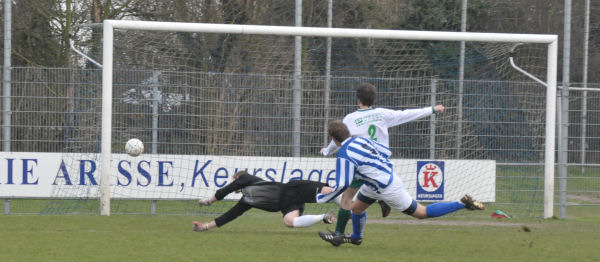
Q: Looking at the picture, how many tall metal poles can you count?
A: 6